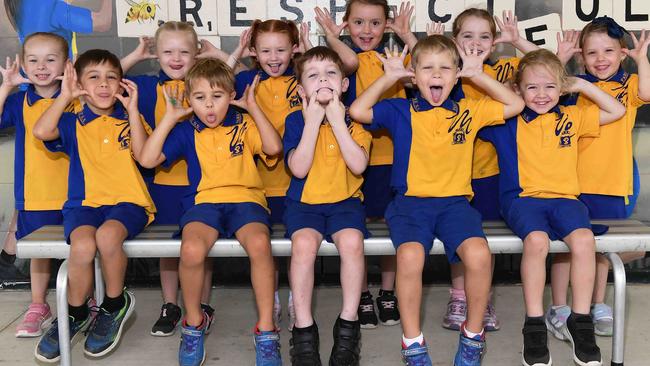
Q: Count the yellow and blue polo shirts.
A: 11